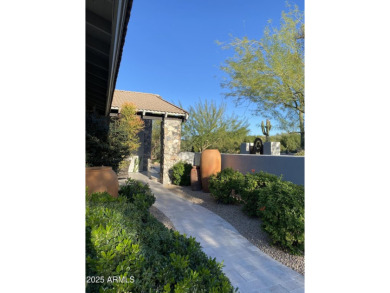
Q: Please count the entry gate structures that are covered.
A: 1